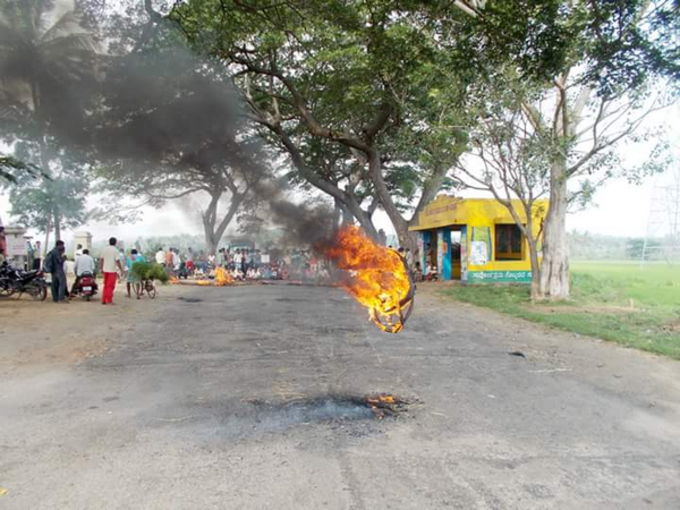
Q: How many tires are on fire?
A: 1